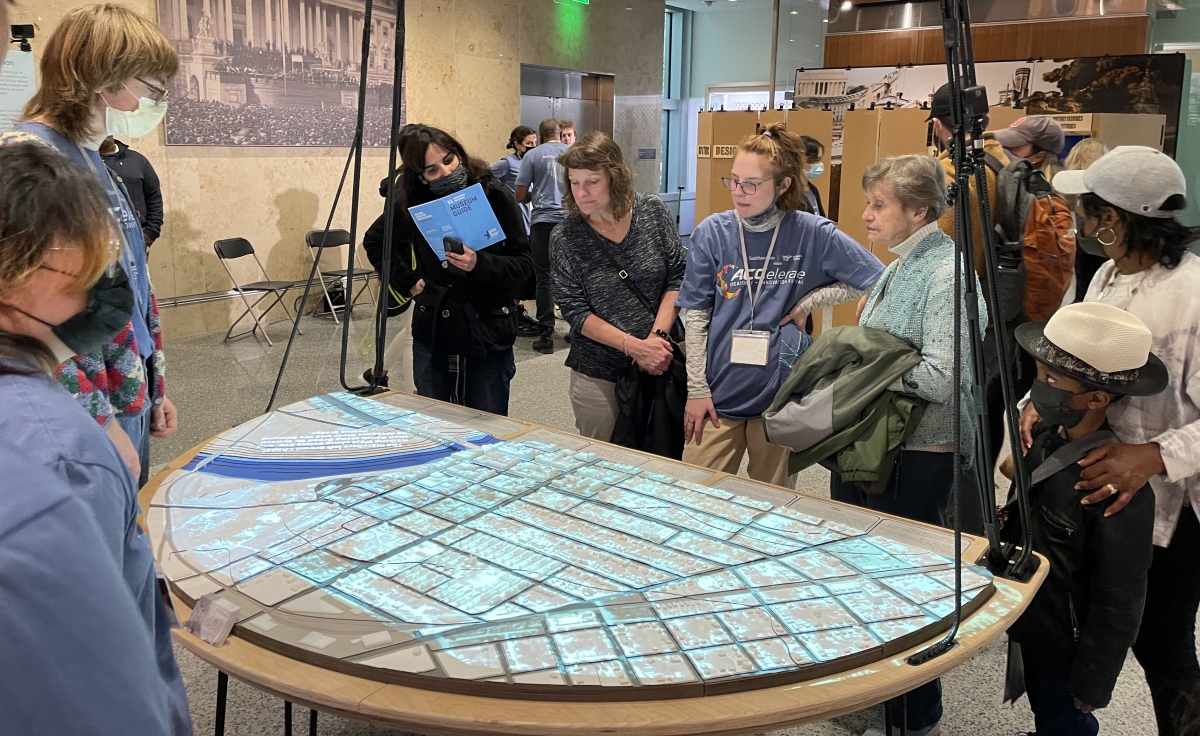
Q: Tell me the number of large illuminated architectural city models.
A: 1